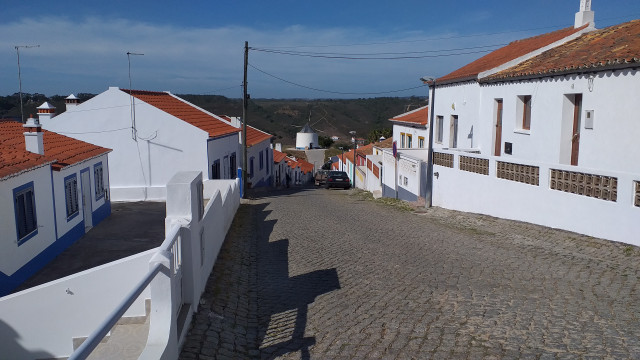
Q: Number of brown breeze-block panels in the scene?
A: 5